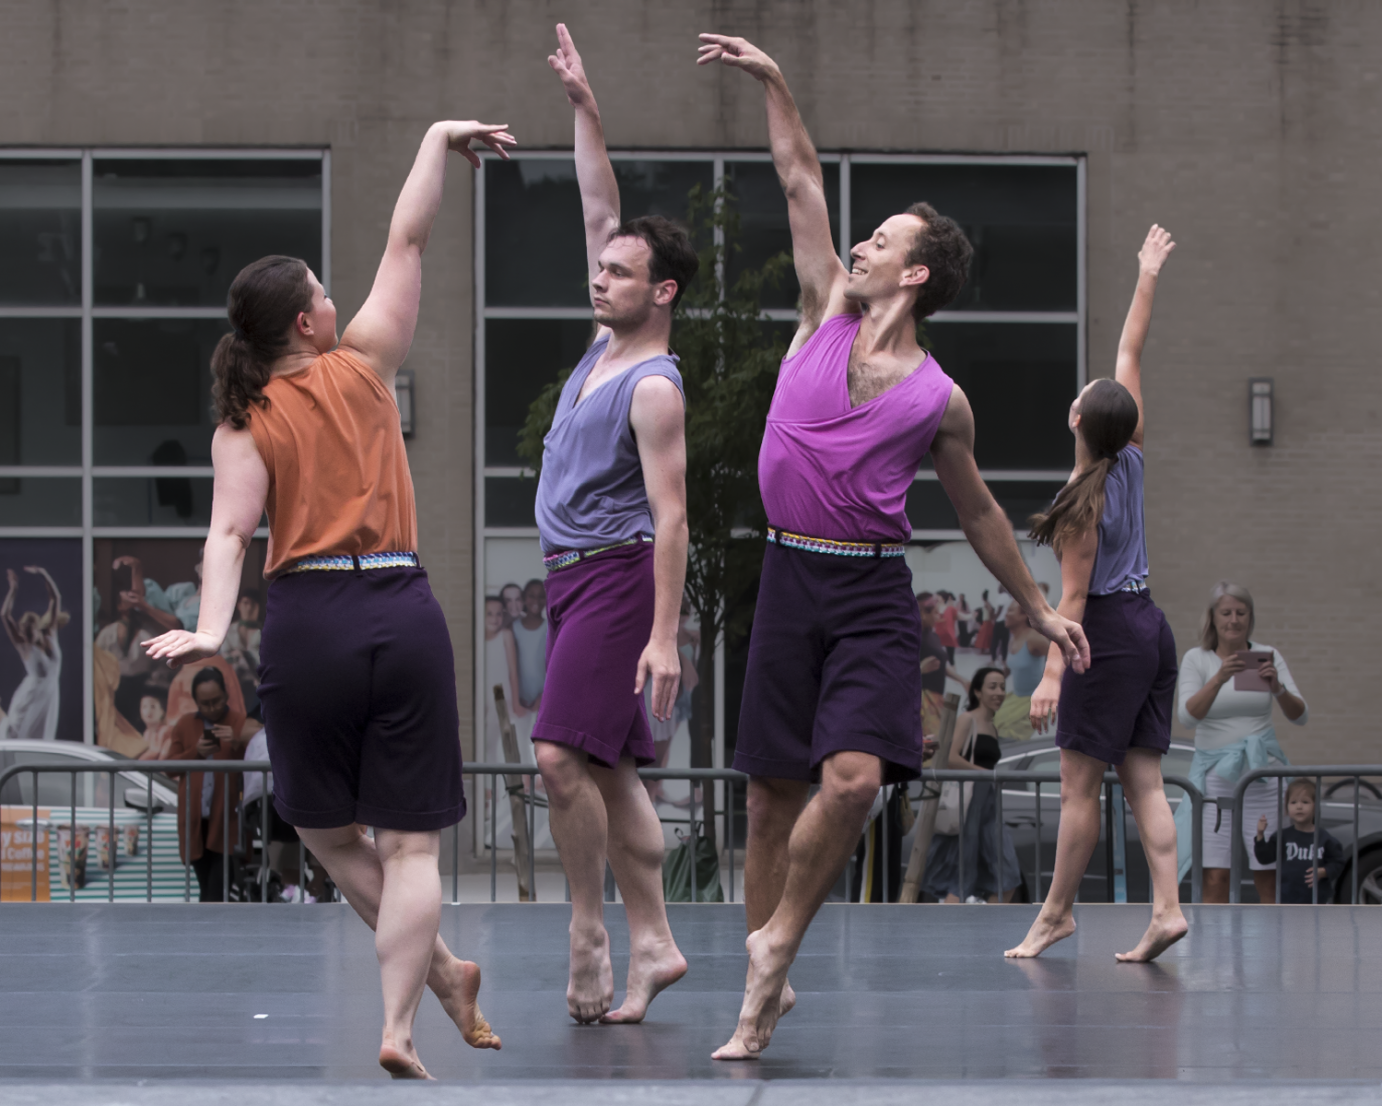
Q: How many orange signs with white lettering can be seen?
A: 1